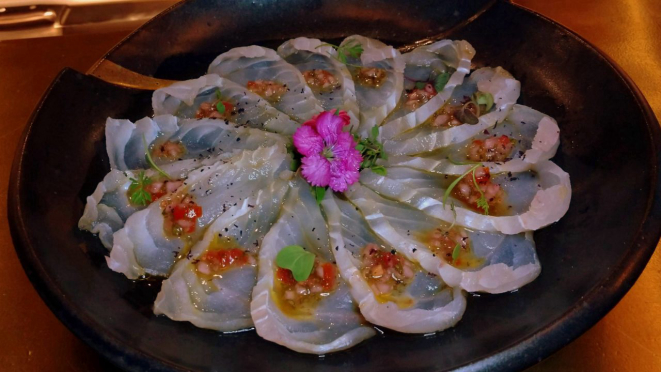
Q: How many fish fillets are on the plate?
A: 15